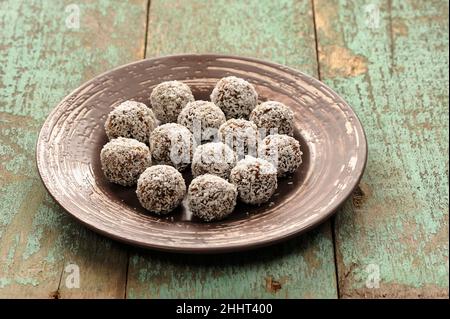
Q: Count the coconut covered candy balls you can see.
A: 13